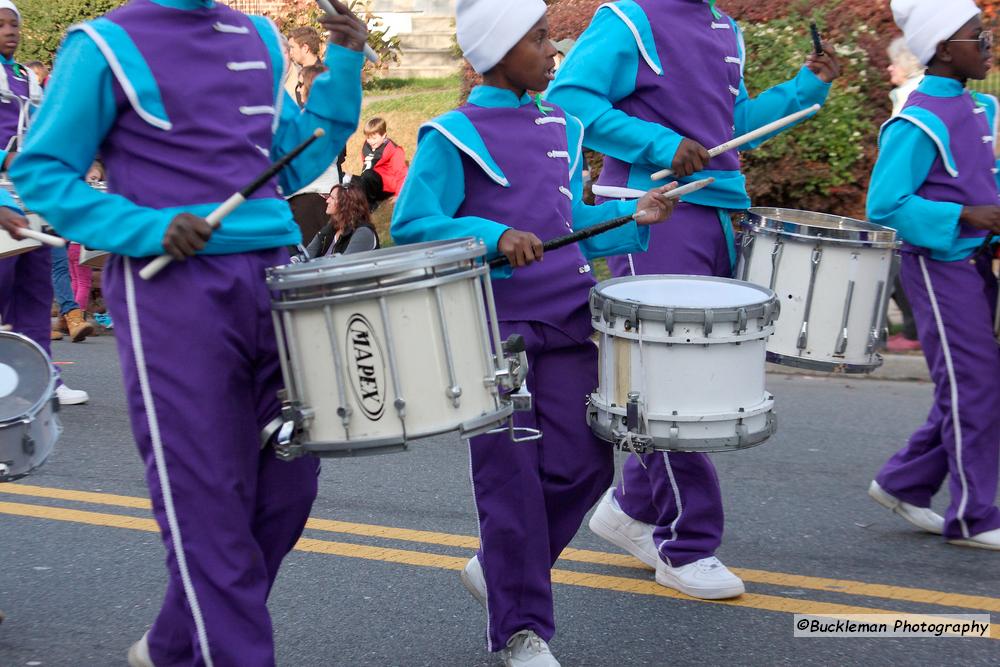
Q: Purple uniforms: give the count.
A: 5